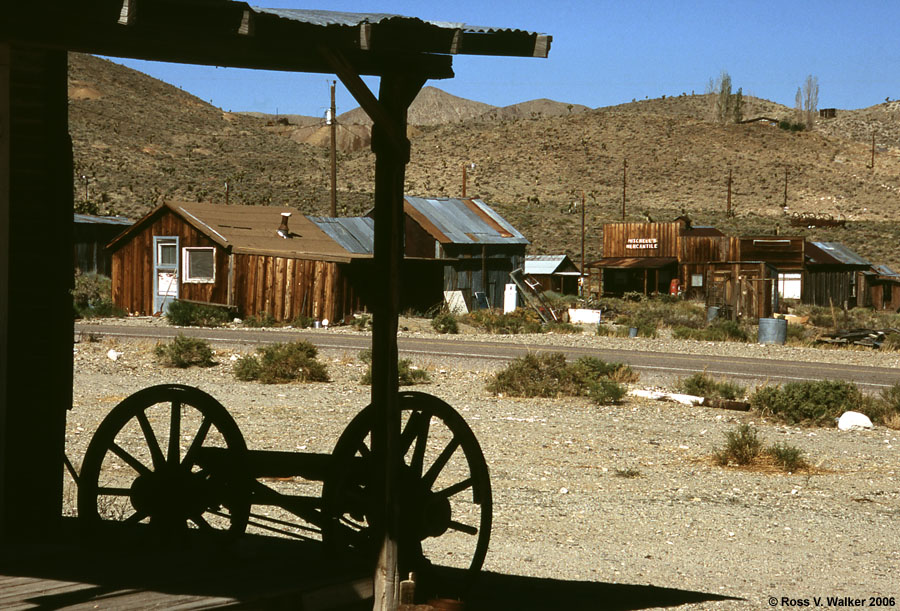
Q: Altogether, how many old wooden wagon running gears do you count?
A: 1